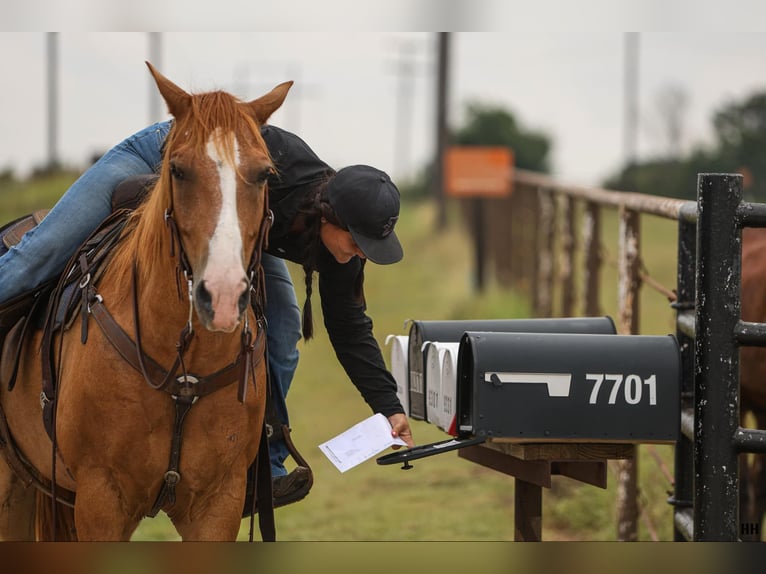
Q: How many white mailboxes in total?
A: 3